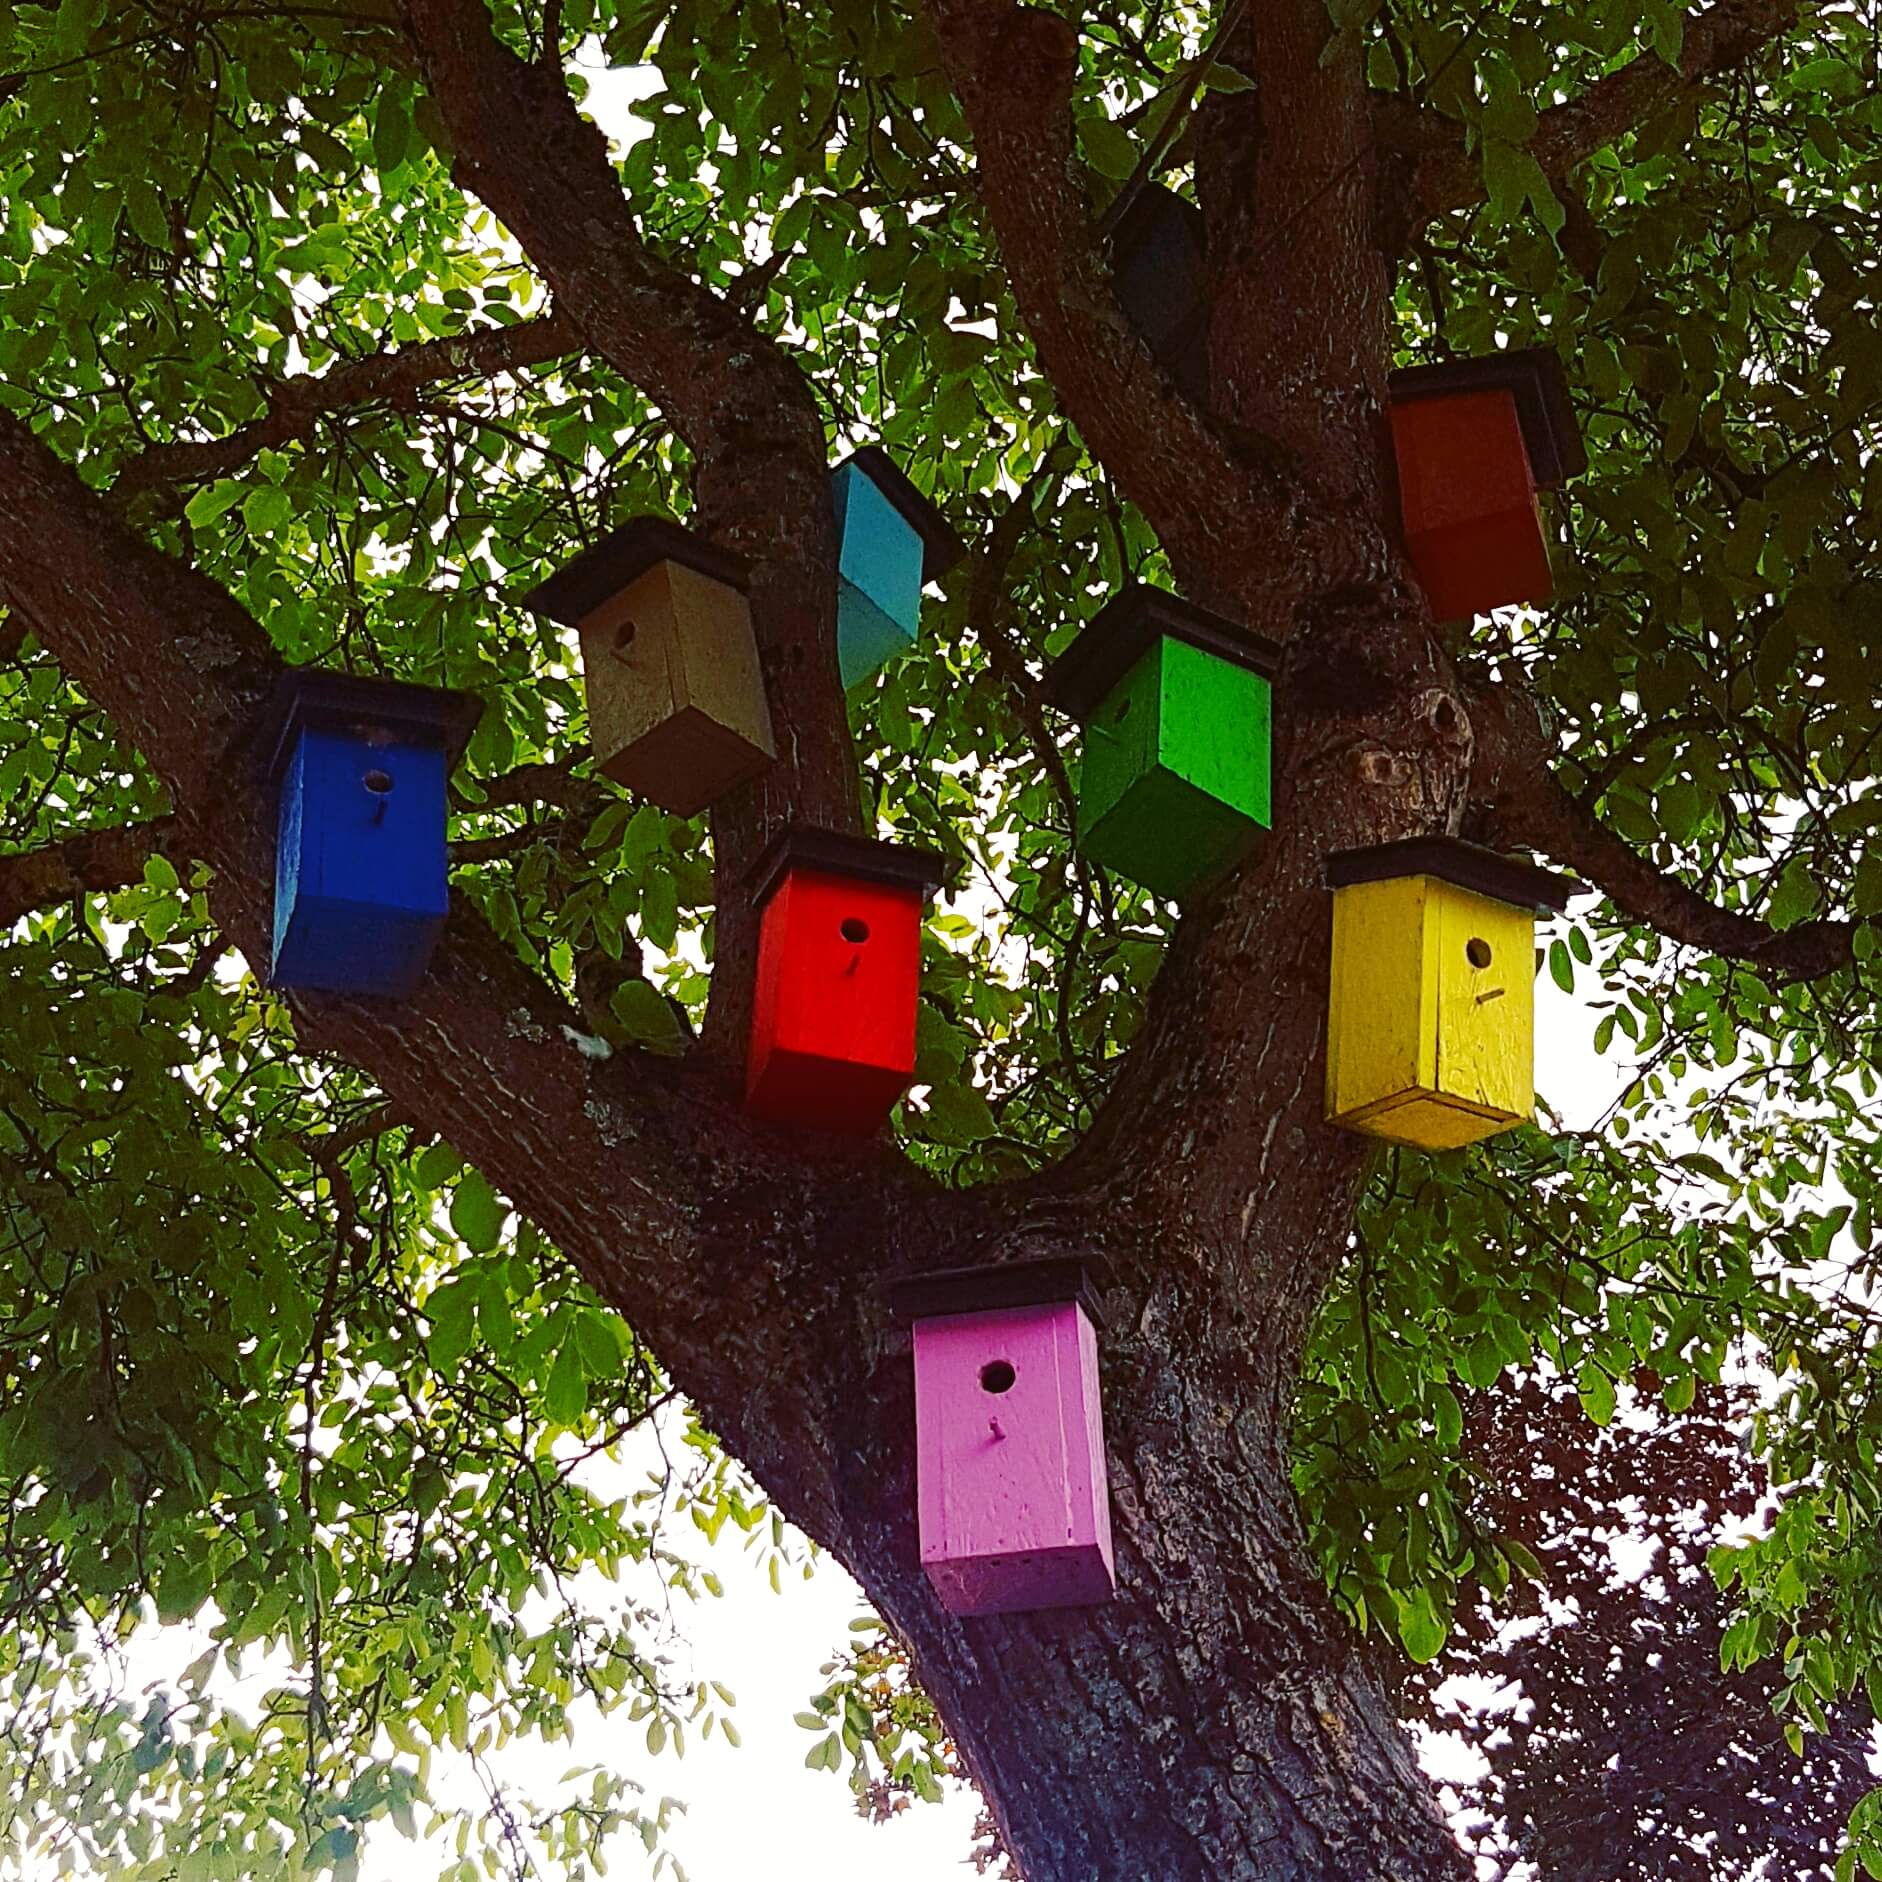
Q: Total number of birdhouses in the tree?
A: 9